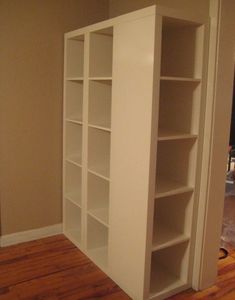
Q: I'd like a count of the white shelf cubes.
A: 15